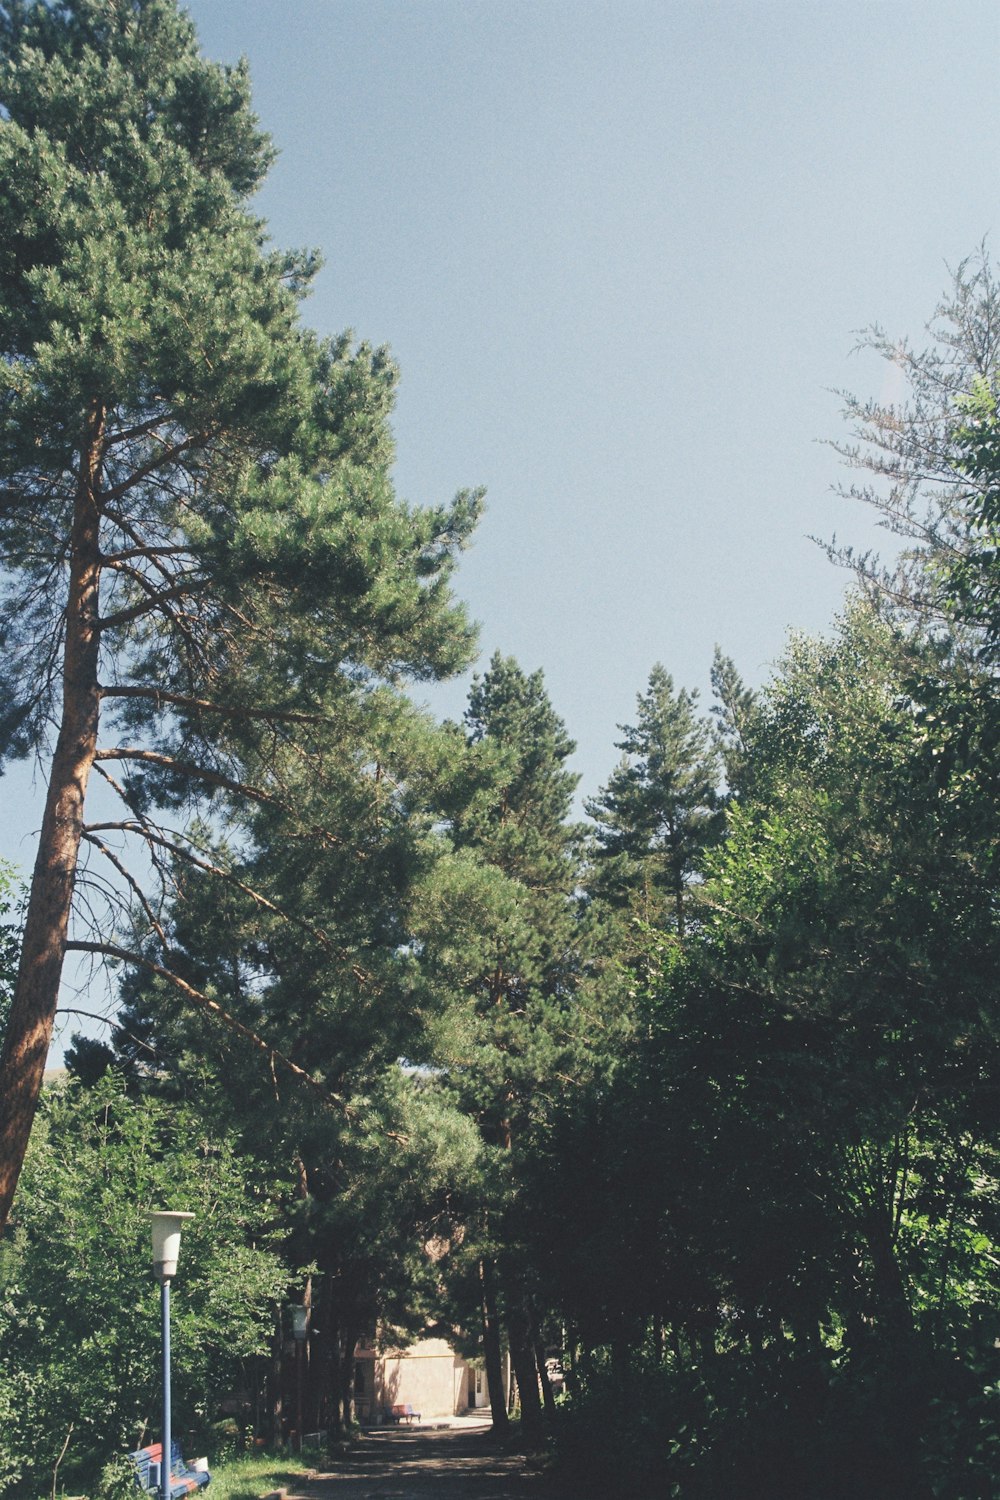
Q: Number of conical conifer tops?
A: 3